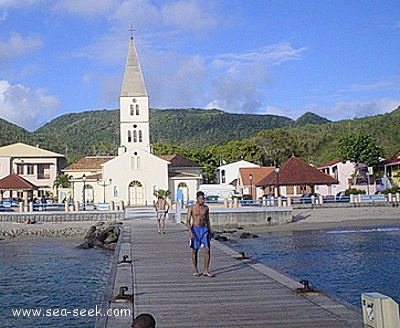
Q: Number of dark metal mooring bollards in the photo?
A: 4